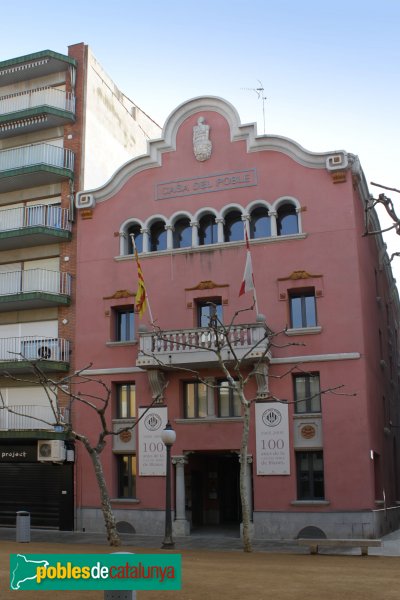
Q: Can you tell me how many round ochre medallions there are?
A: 2